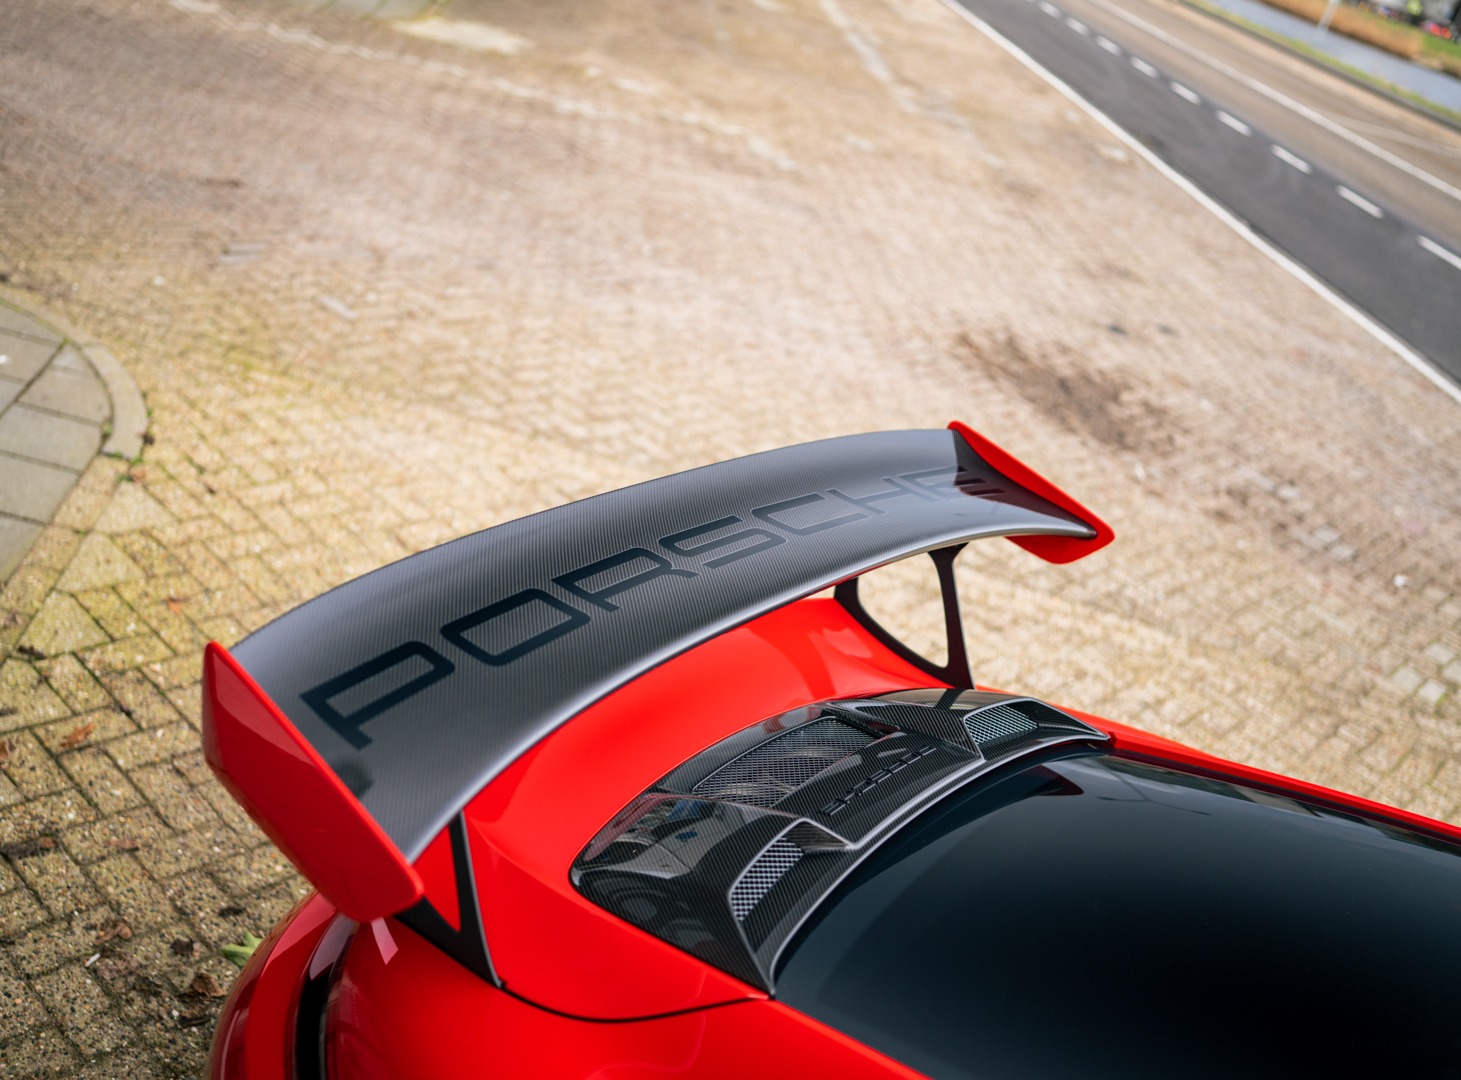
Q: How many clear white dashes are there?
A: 9